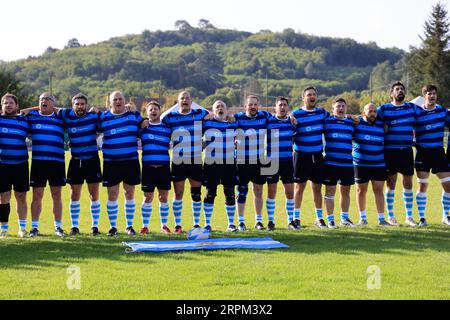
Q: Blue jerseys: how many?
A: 14